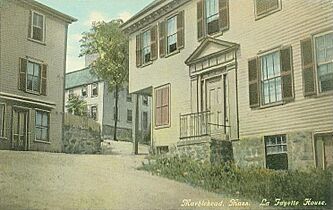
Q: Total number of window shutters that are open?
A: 11